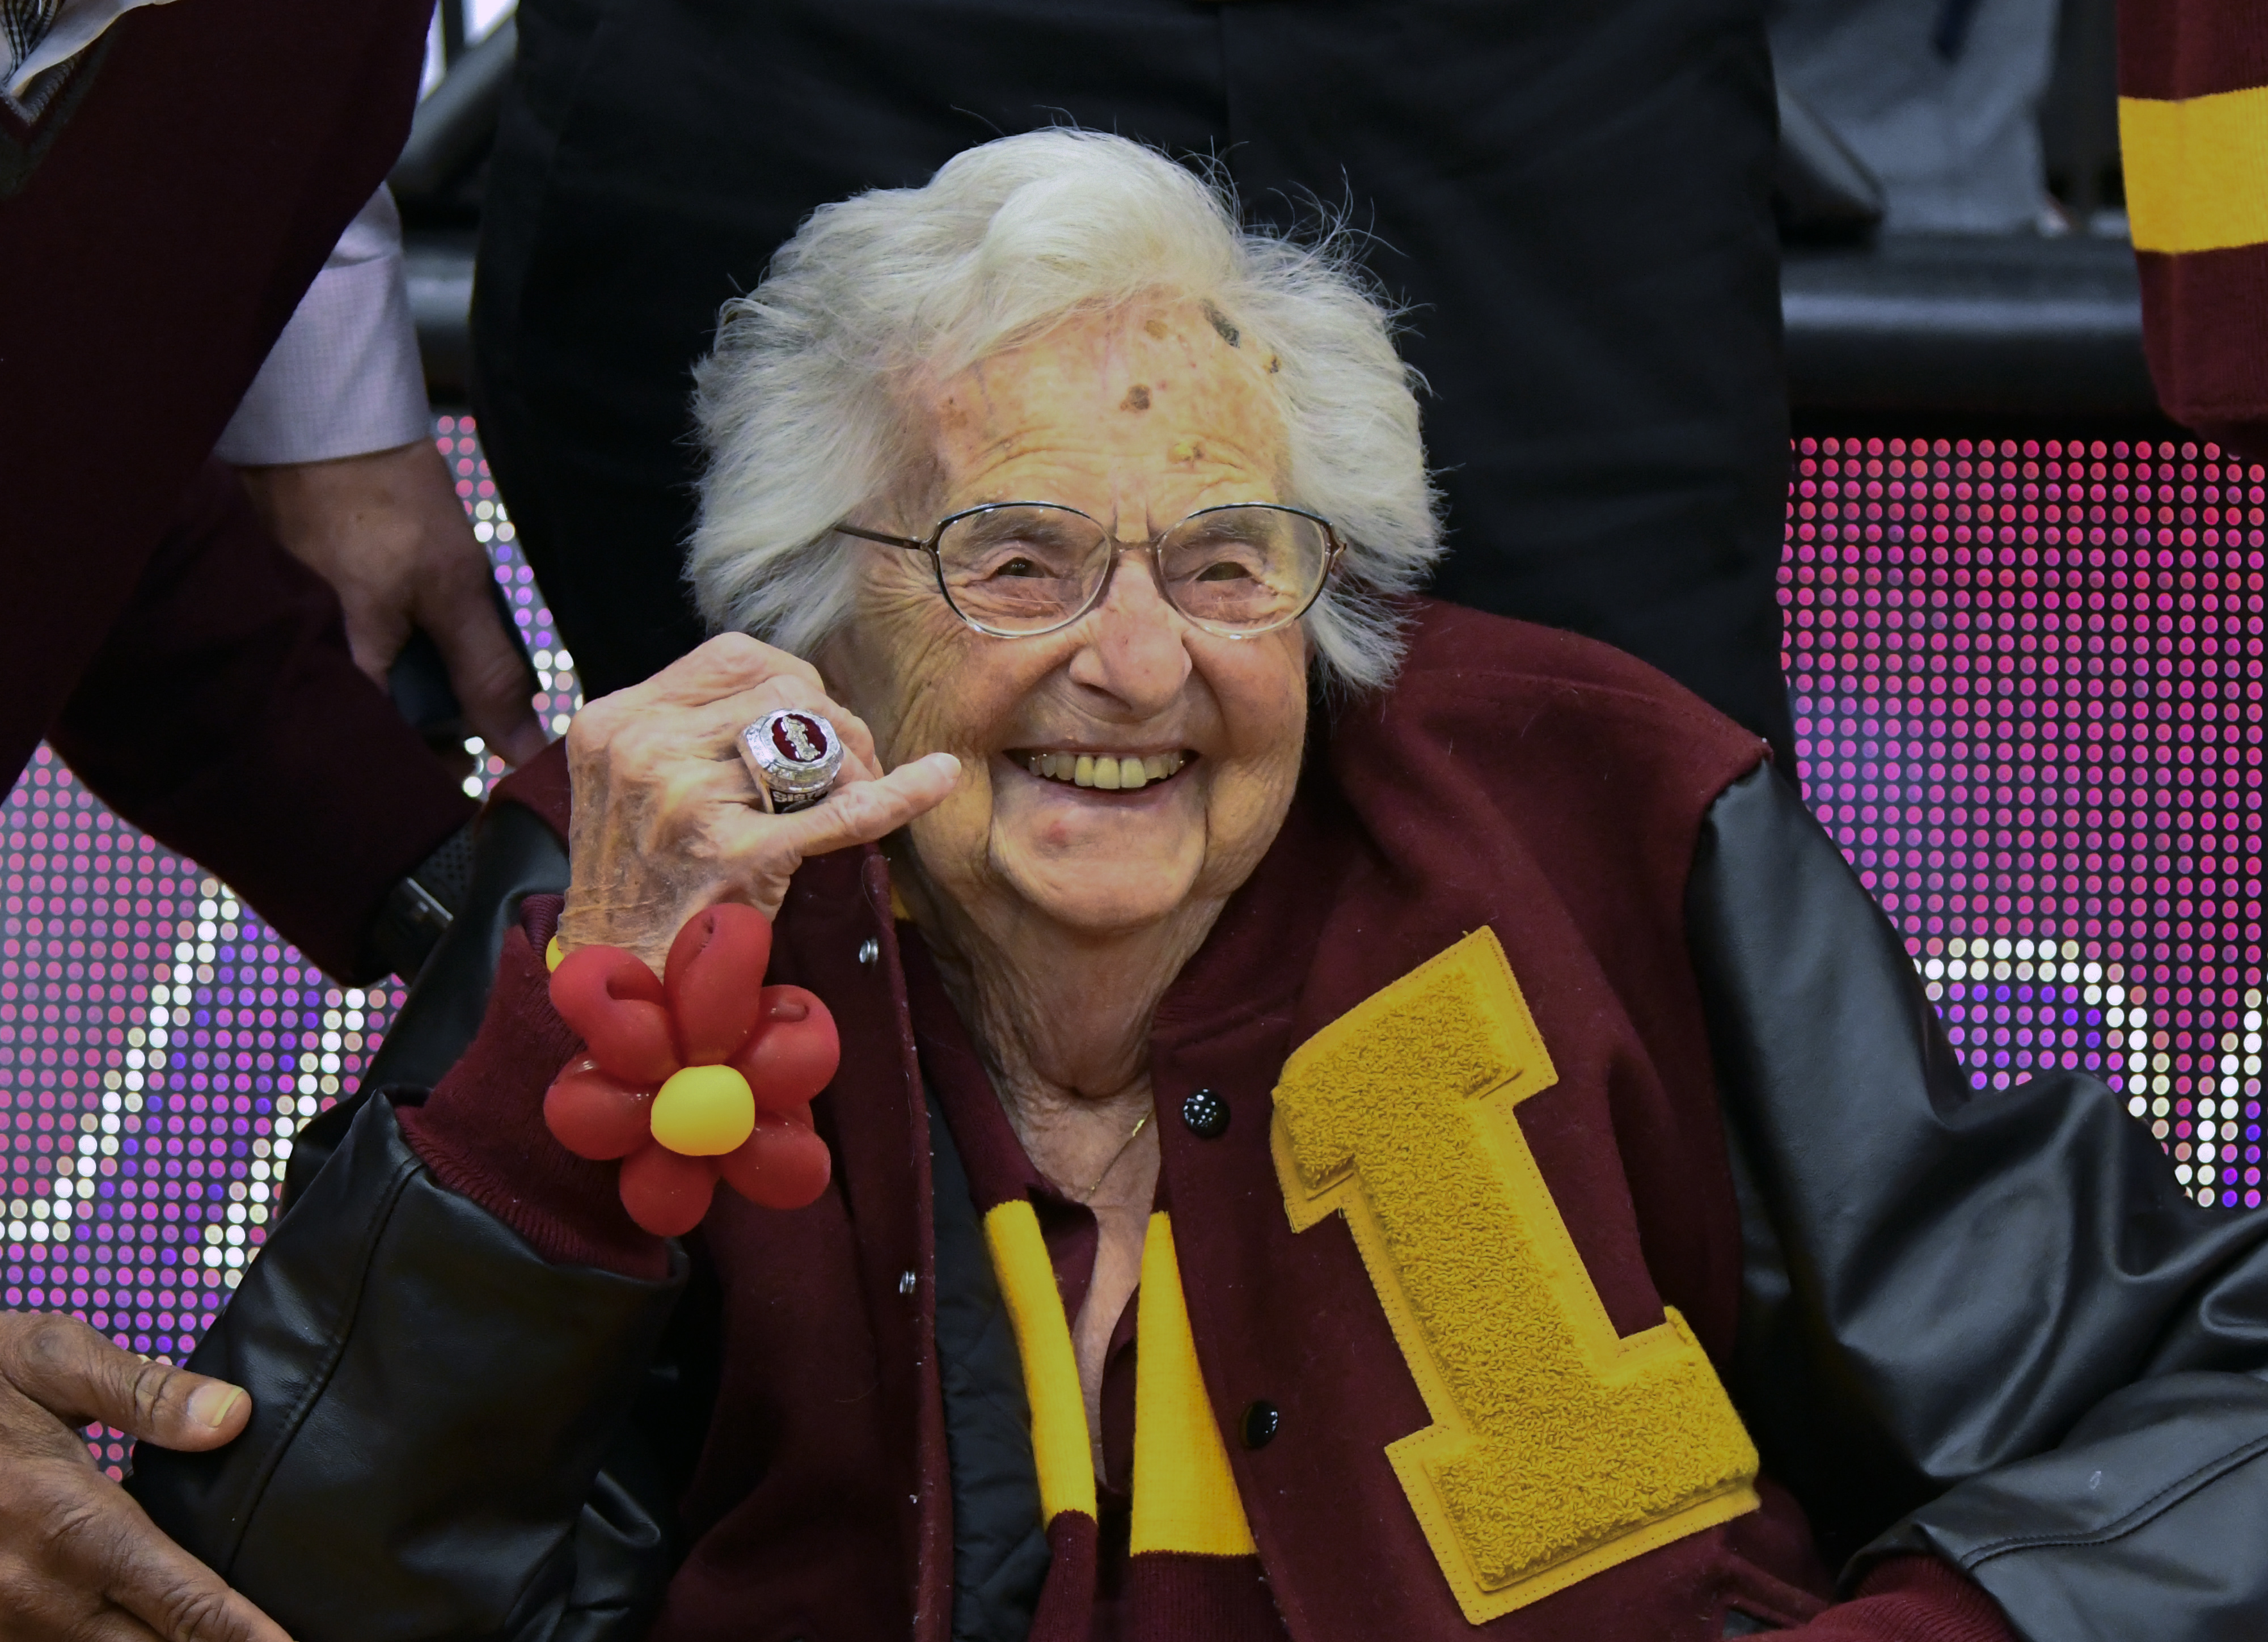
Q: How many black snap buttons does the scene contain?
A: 2